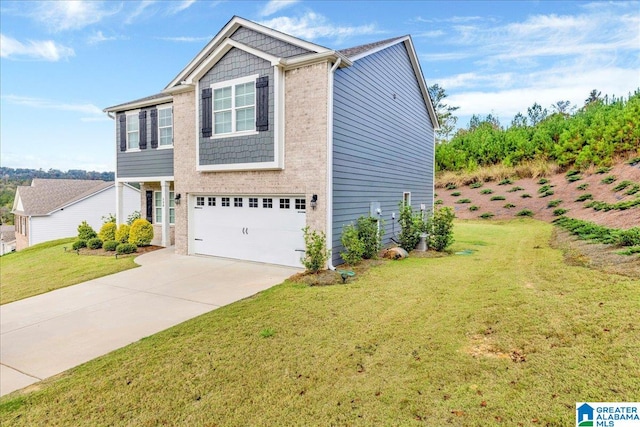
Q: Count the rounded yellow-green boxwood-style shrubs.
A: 3